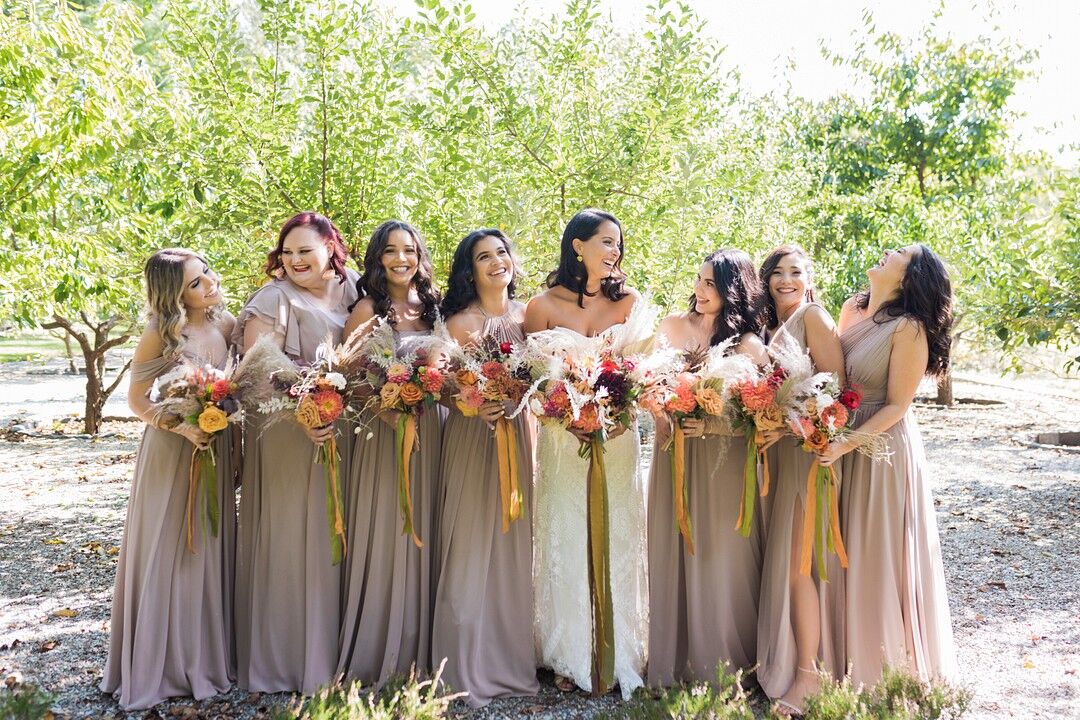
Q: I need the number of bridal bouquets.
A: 8